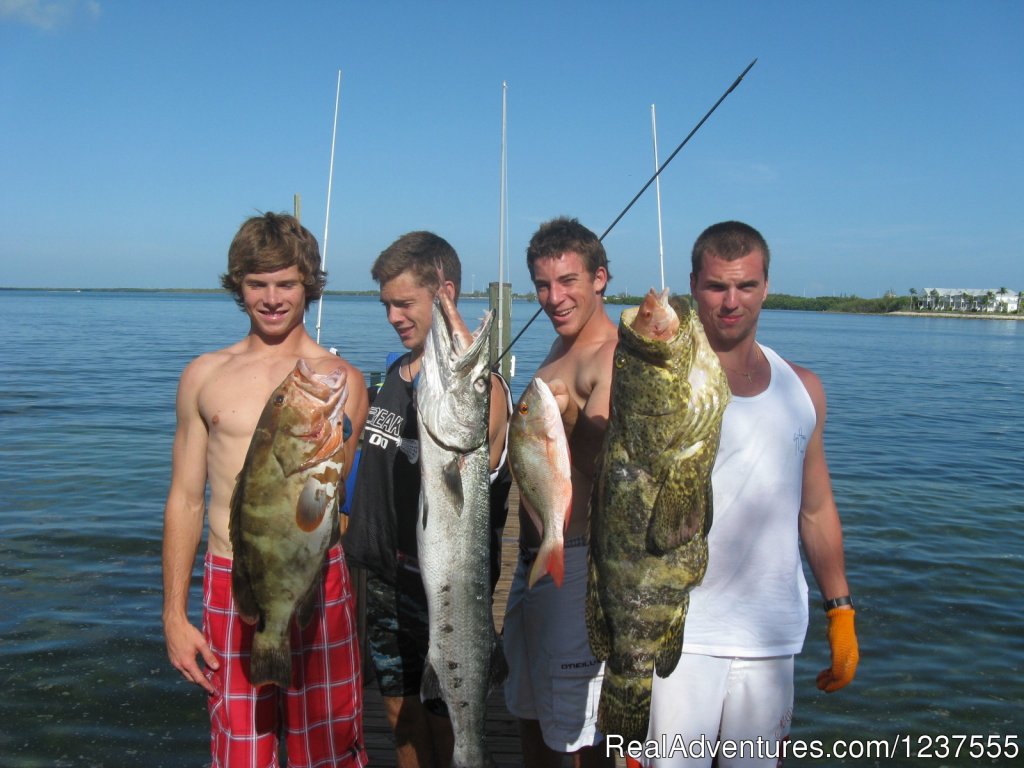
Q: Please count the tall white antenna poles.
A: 3